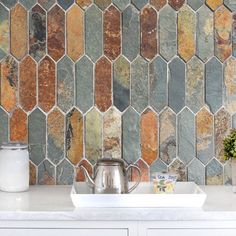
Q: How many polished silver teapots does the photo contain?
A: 1